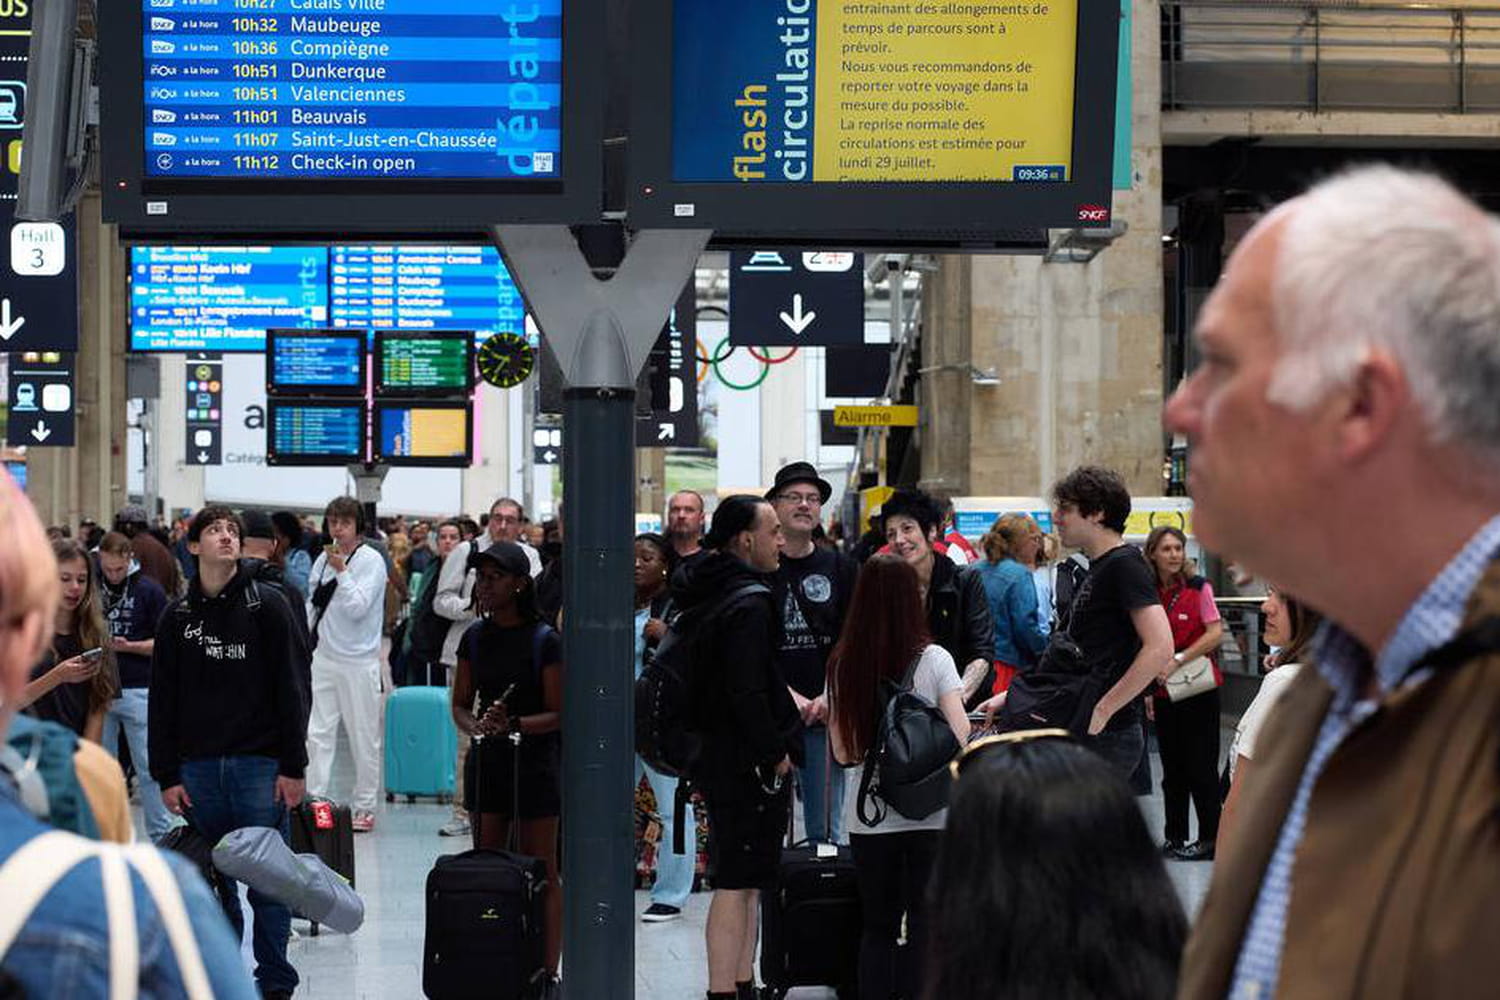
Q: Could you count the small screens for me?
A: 4